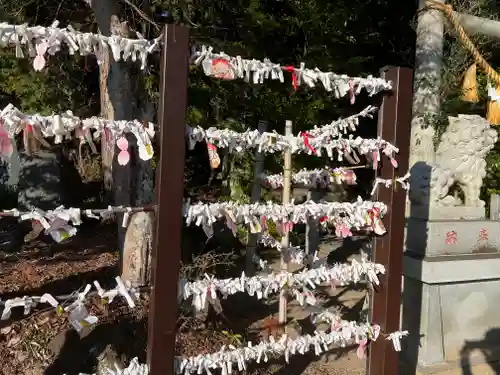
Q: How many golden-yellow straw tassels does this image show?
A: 2